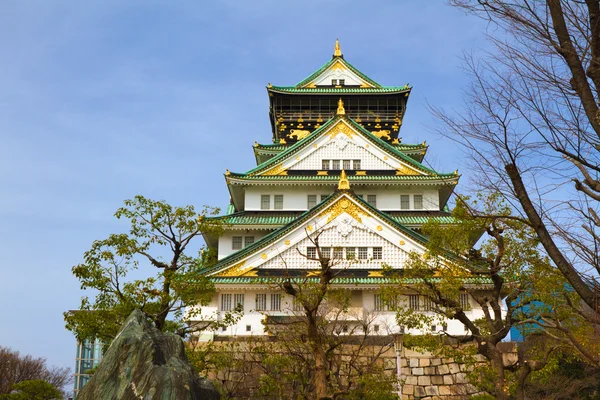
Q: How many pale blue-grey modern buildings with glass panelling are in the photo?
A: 1